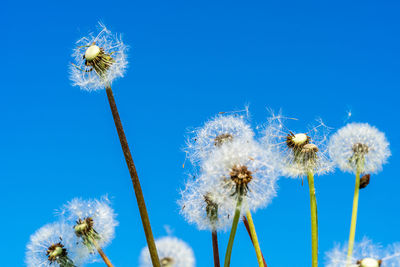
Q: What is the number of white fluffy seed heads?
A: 10